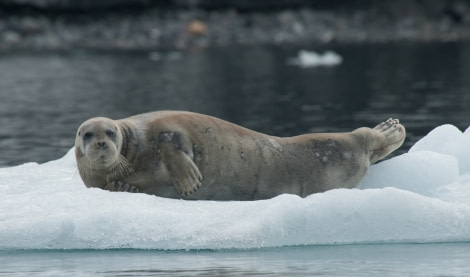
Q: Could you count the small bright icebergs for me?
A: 1